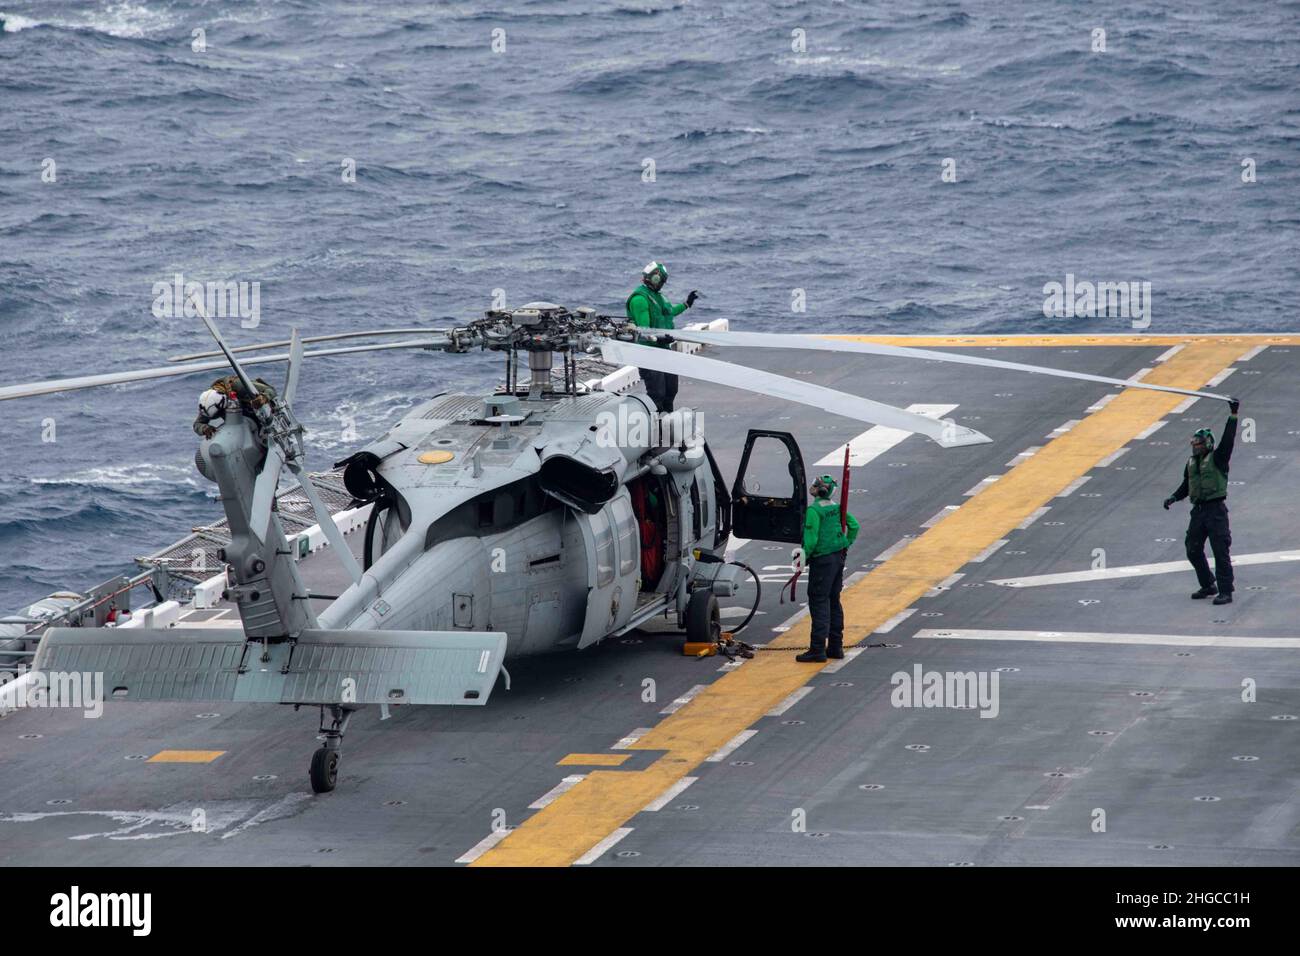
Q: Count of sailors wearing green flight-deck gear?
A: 3